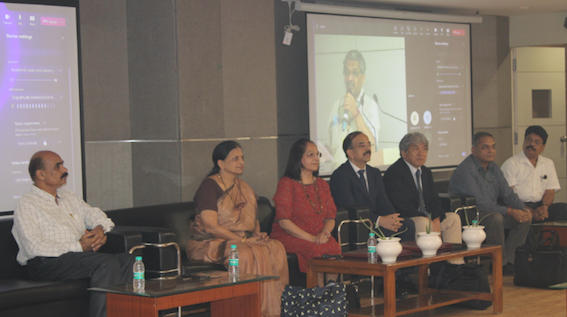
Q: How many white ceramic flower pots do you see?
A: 3